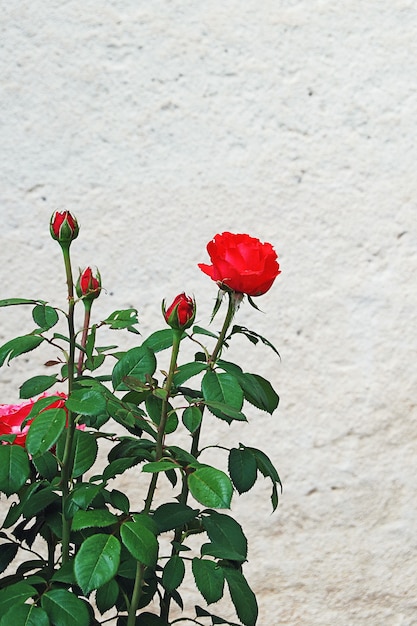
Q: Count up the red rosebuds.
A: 3